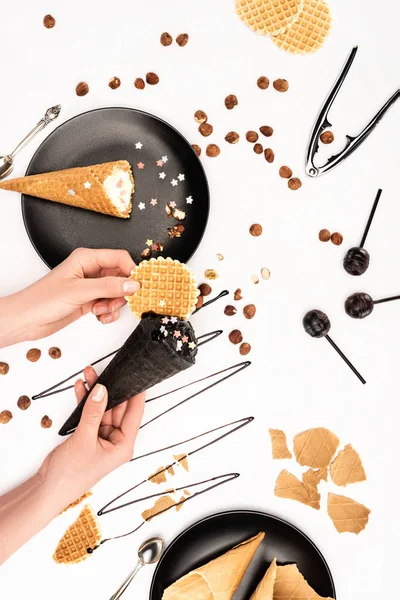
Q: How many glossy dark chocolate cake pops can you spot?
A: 3